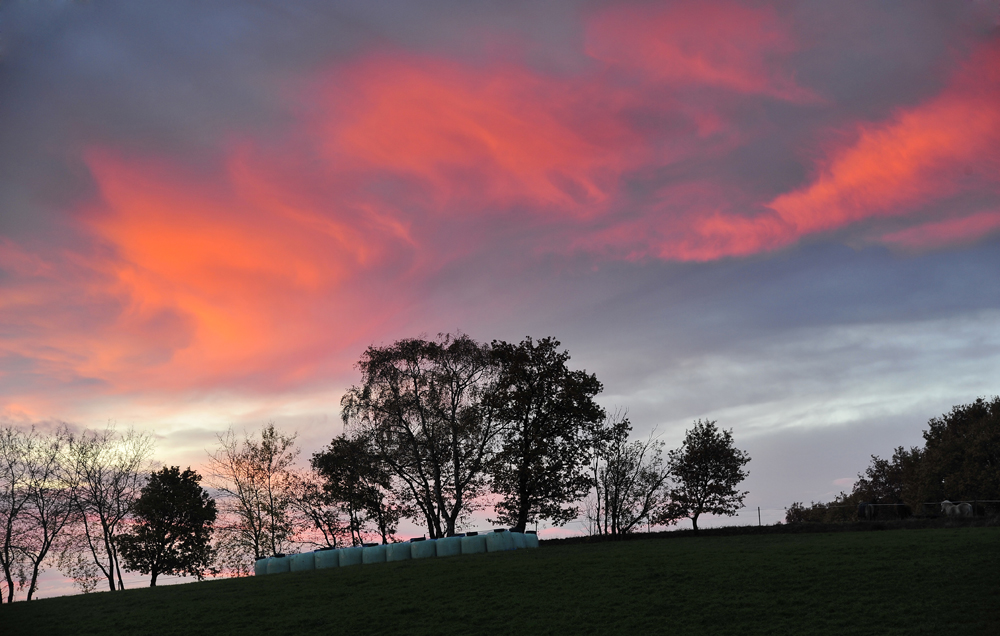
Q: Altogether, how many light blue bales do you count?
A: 13